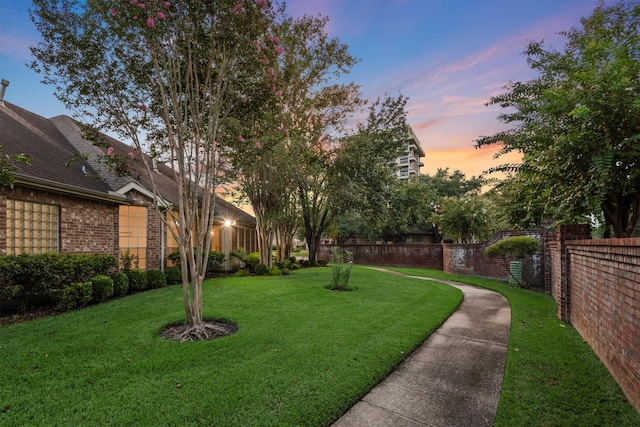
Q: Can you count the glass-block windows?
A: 1